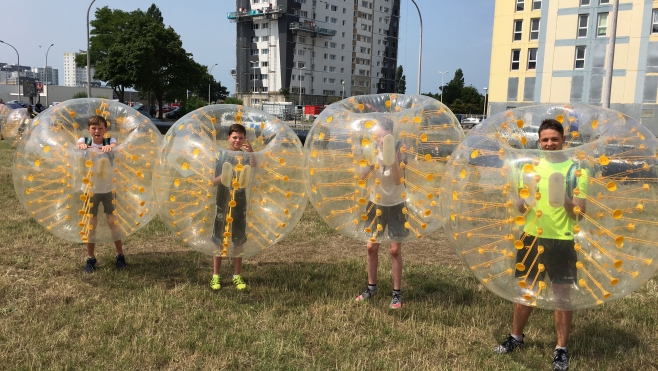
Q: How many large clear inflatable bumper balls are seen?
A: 4